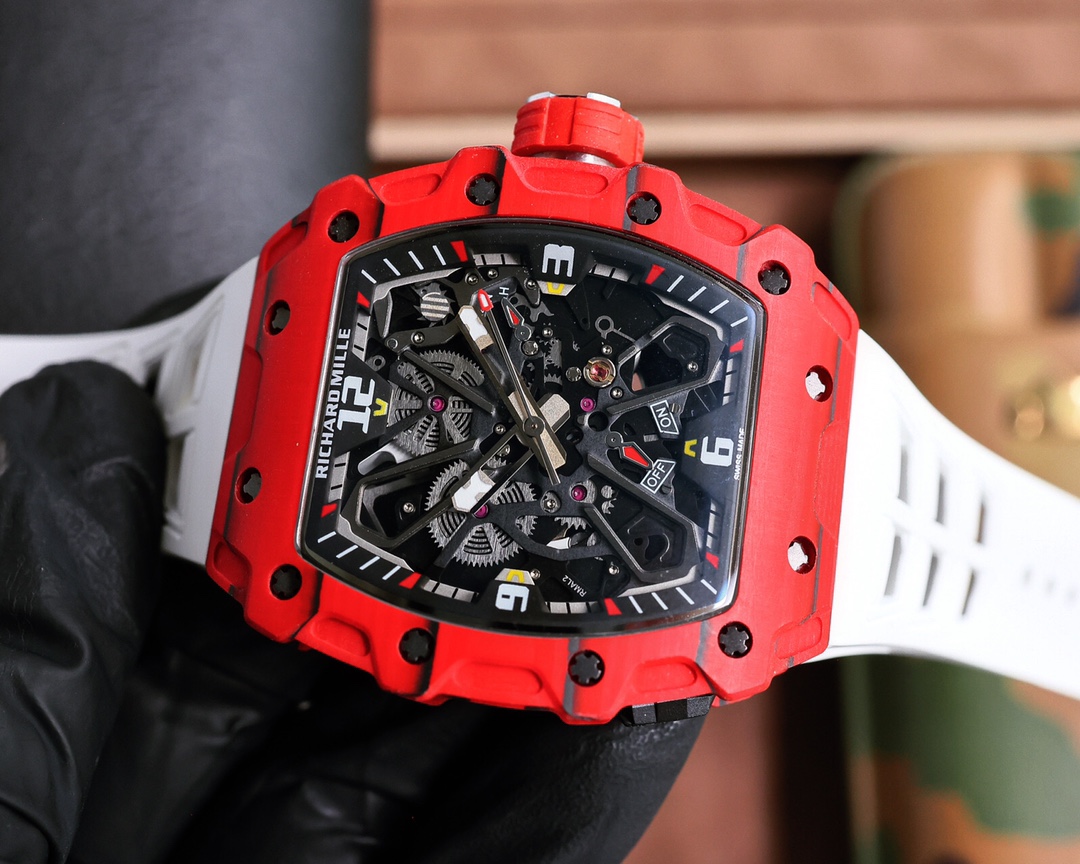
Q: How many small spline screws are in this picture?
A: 12